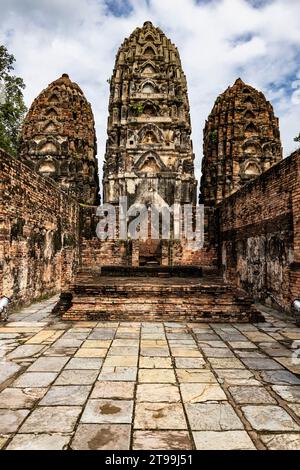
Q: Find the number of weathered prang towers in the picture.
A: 3